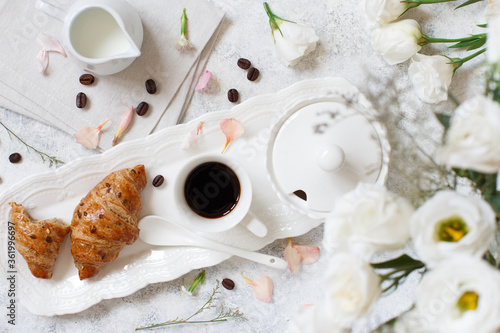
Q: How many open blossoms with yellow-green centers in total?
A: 2